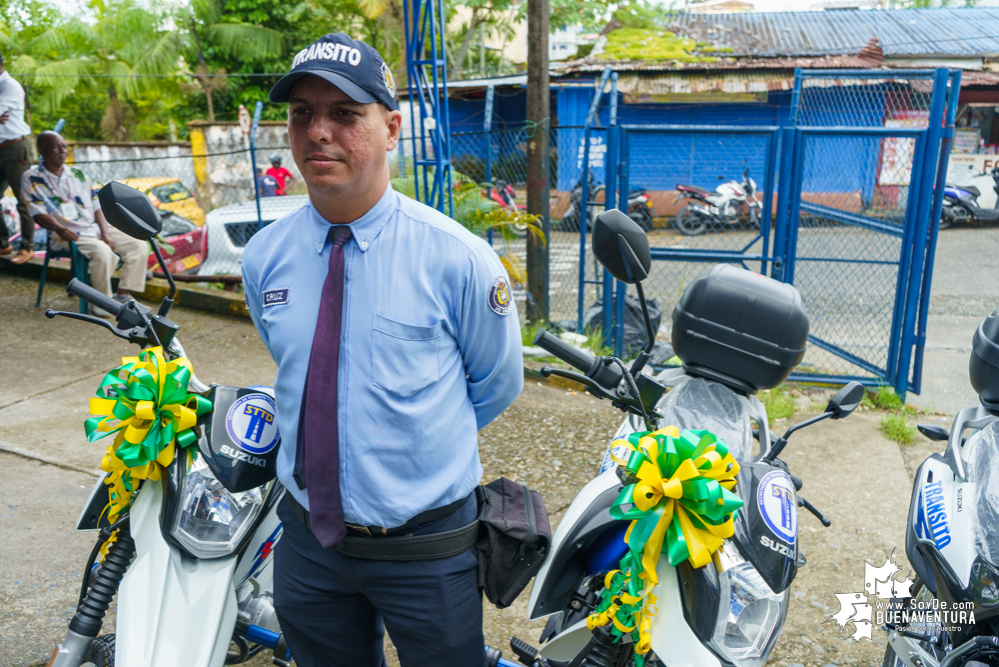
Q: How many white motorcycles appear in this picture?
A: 4